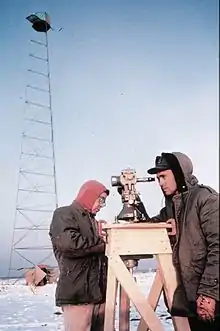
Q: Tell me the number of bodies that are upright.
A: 2